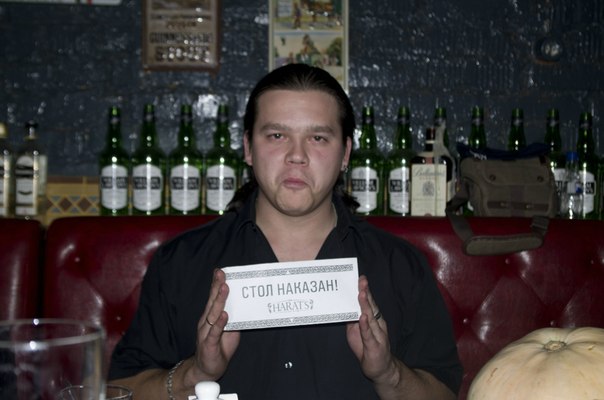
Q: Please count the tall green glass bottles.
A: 11